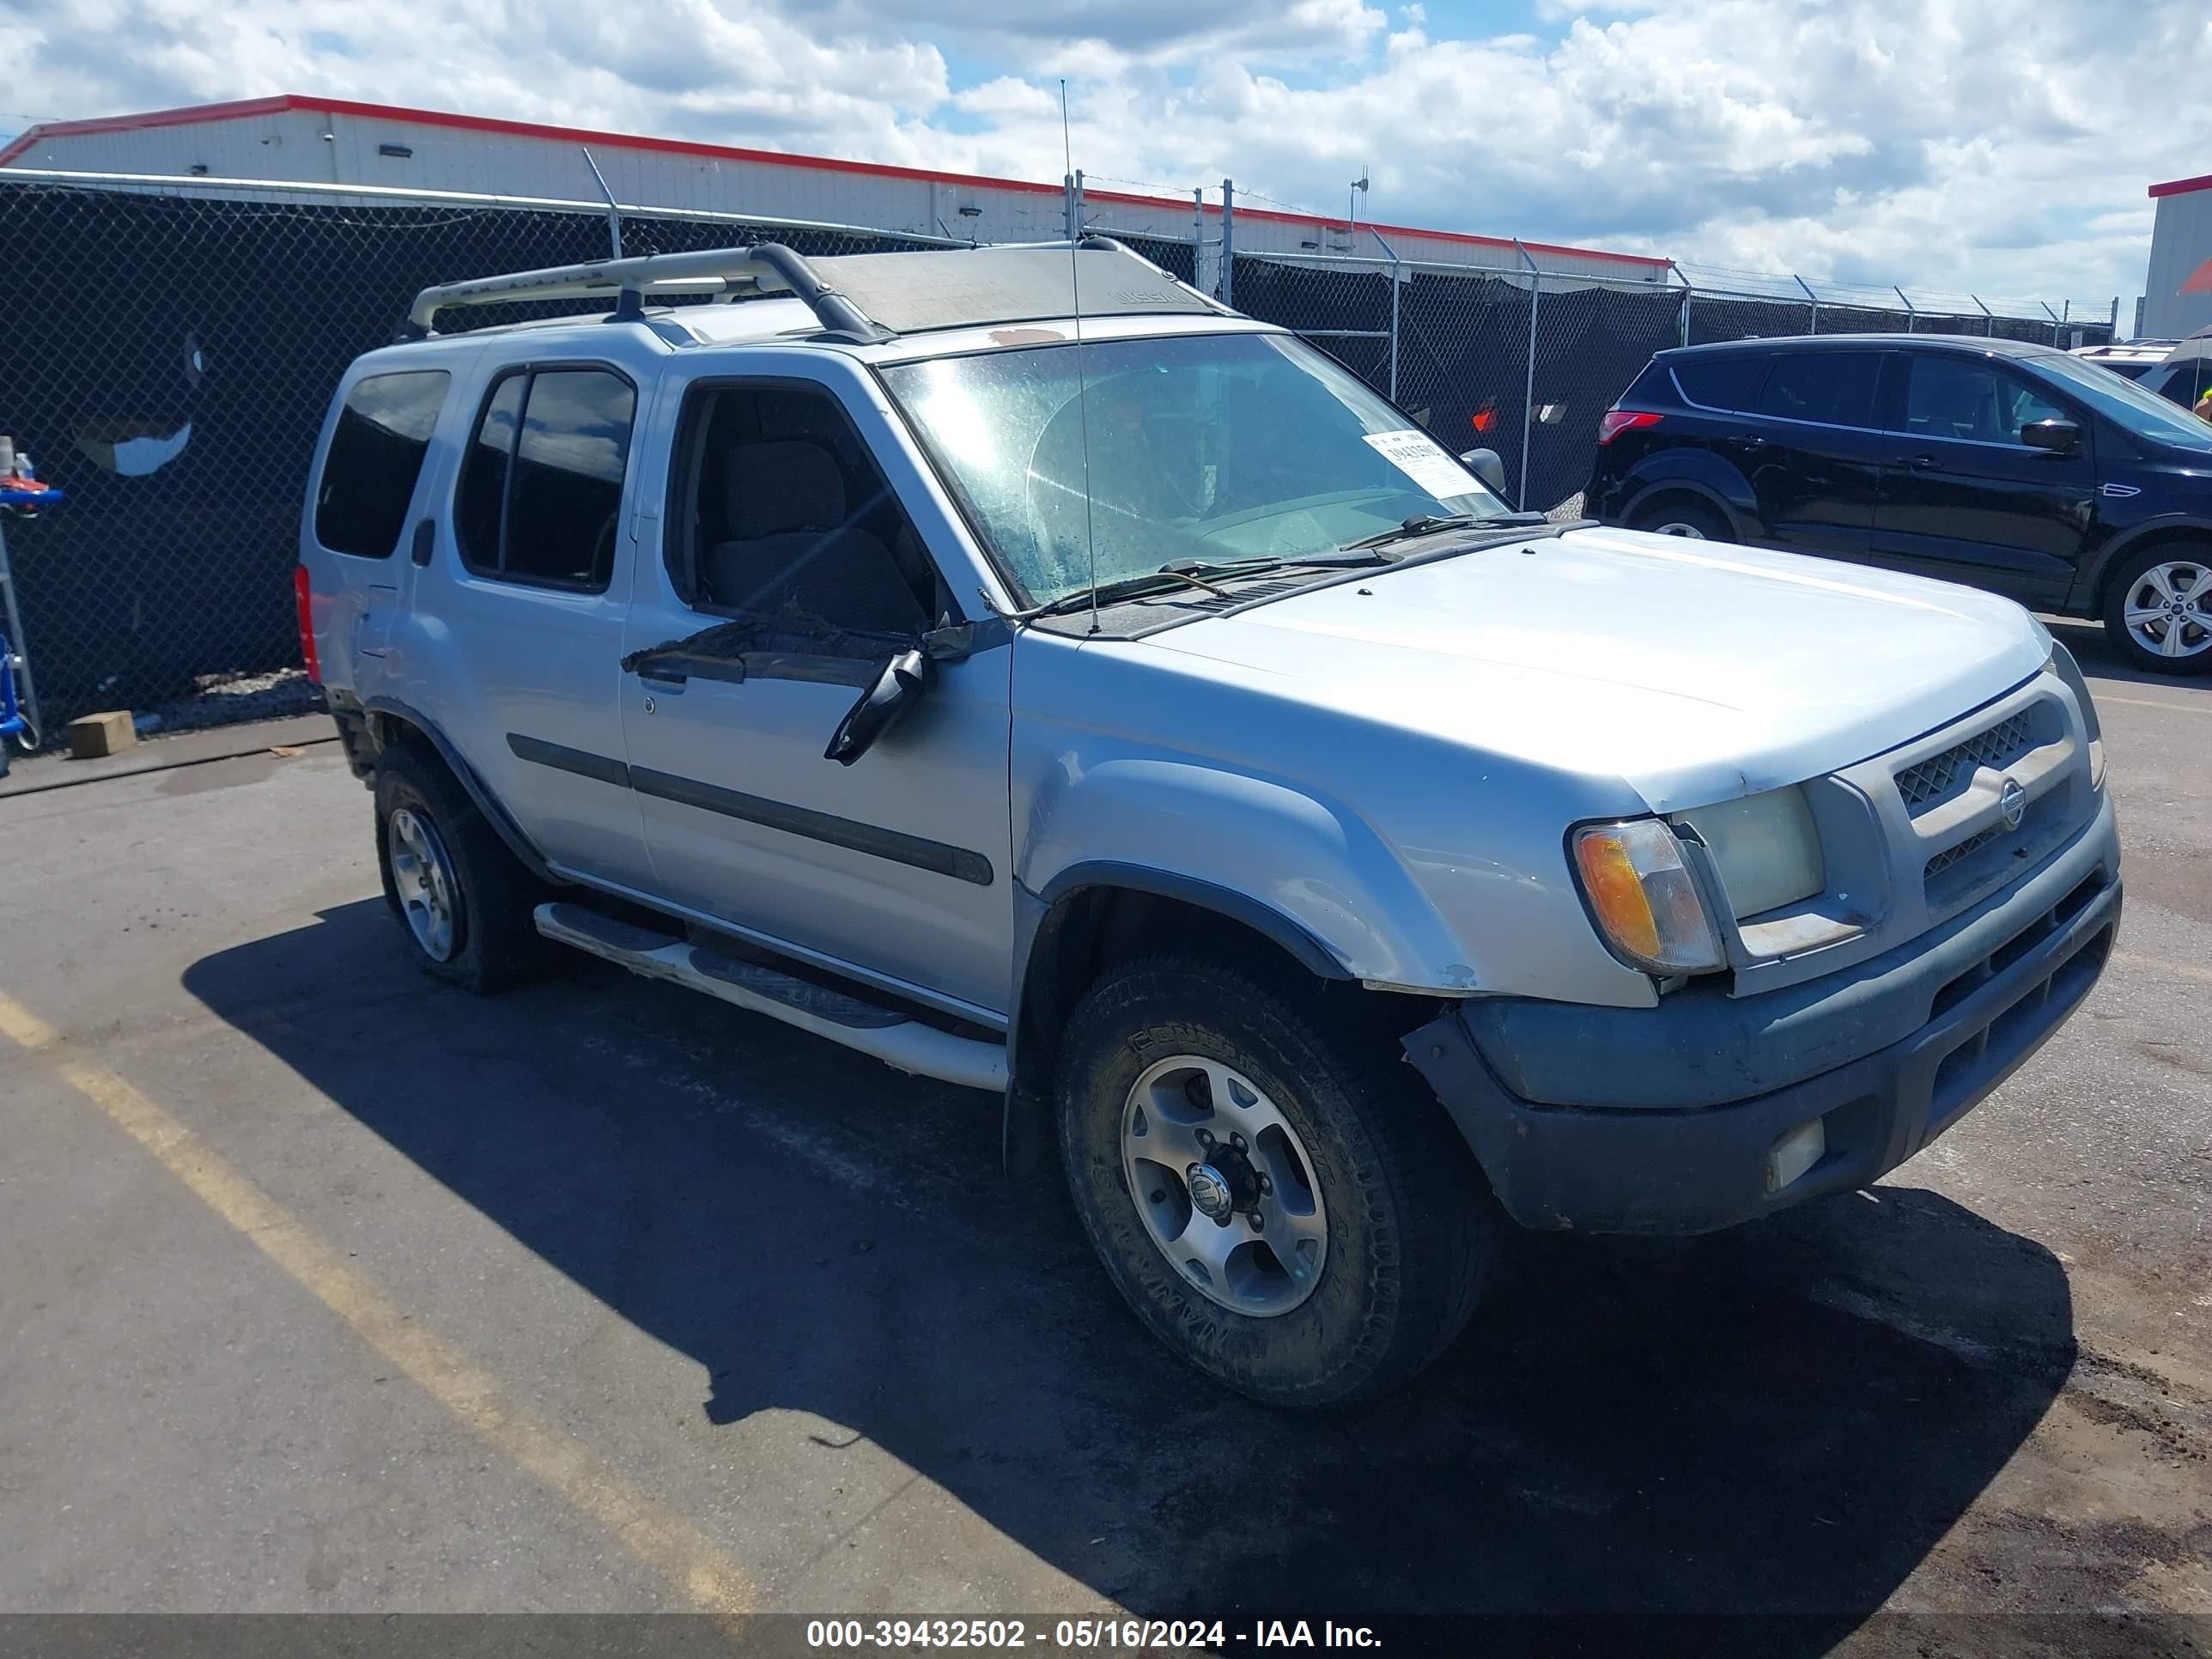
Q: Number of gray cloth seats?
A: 1